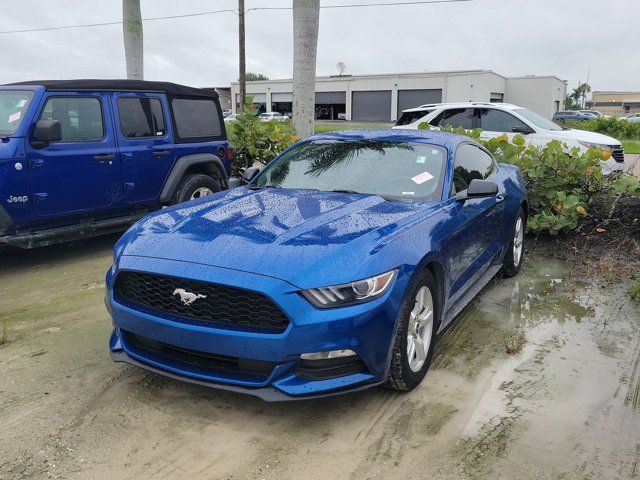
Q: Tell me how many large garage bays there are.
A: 5